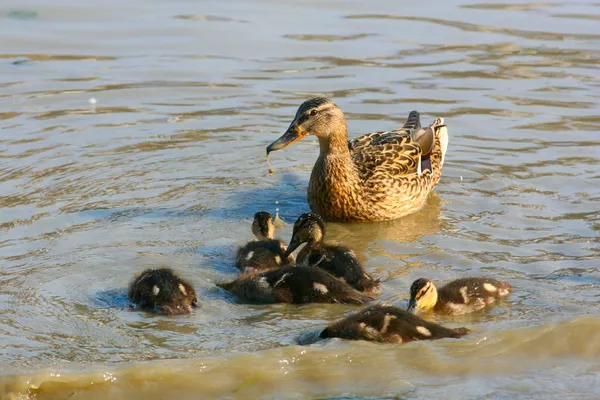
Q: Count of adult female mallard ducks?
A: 1